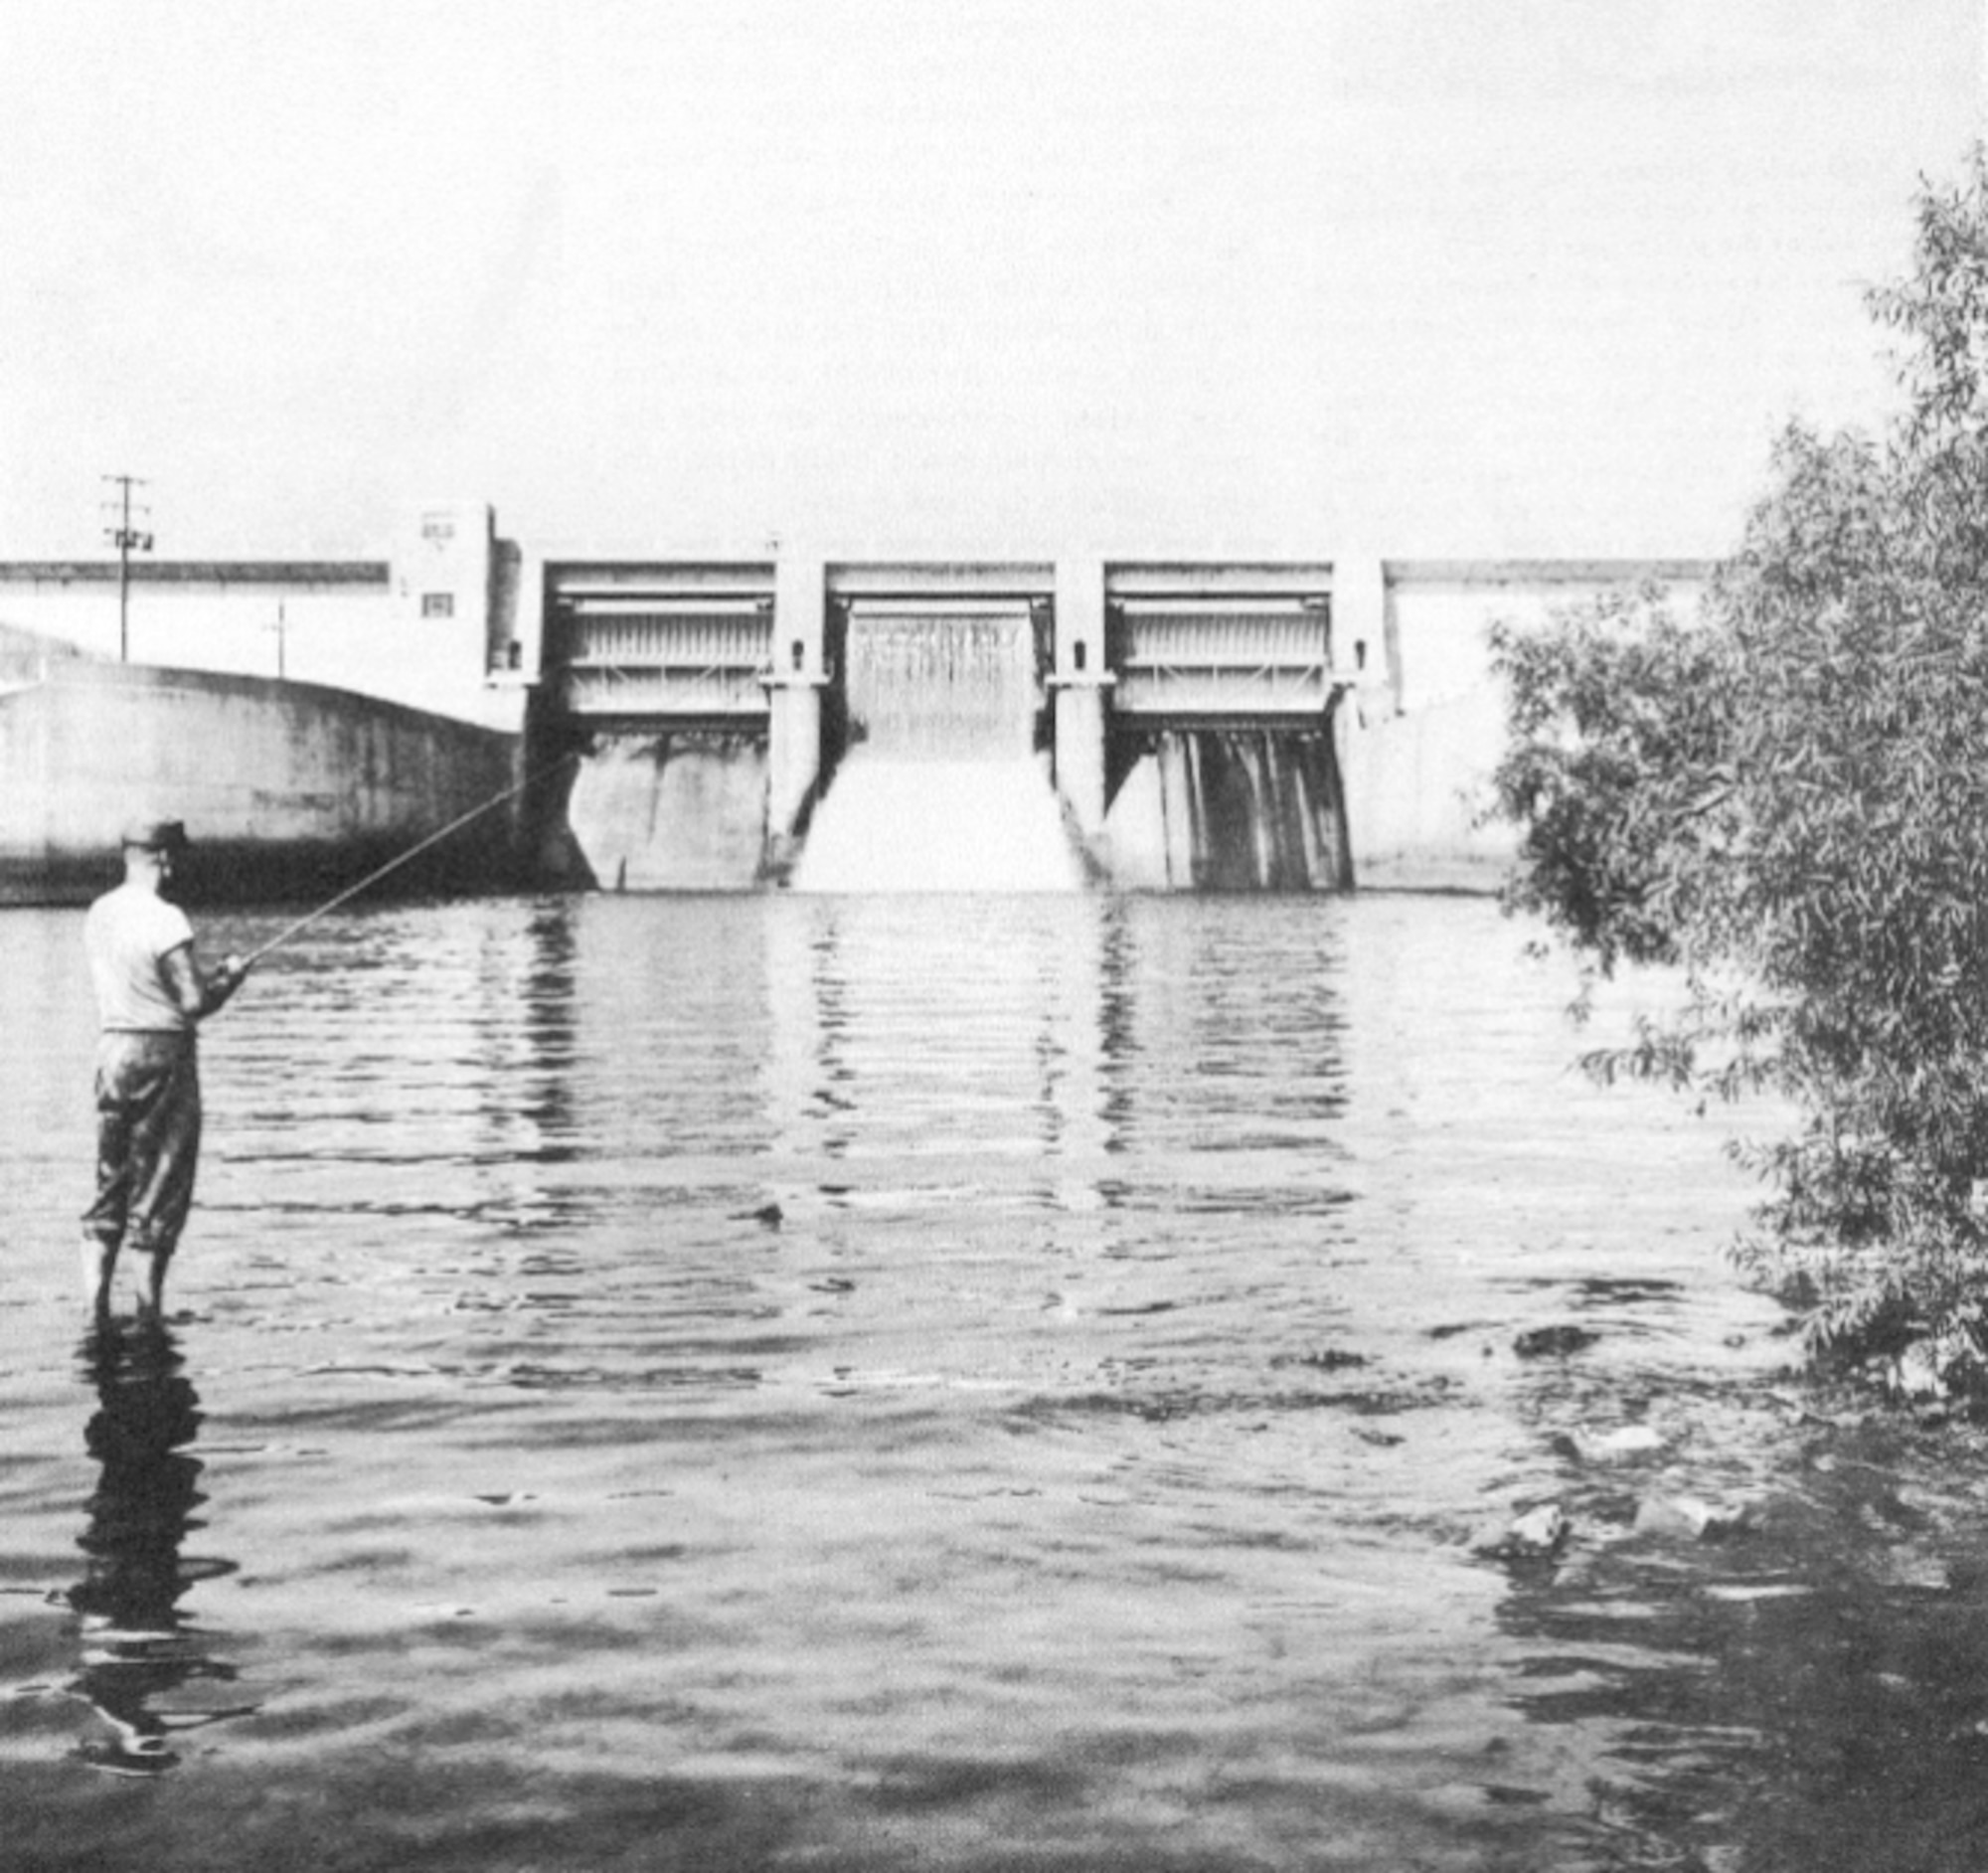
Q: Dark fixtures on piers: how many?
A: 4